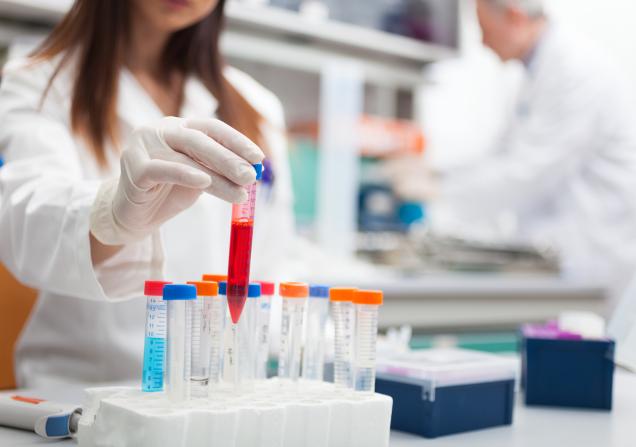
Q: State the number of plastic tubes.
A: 12